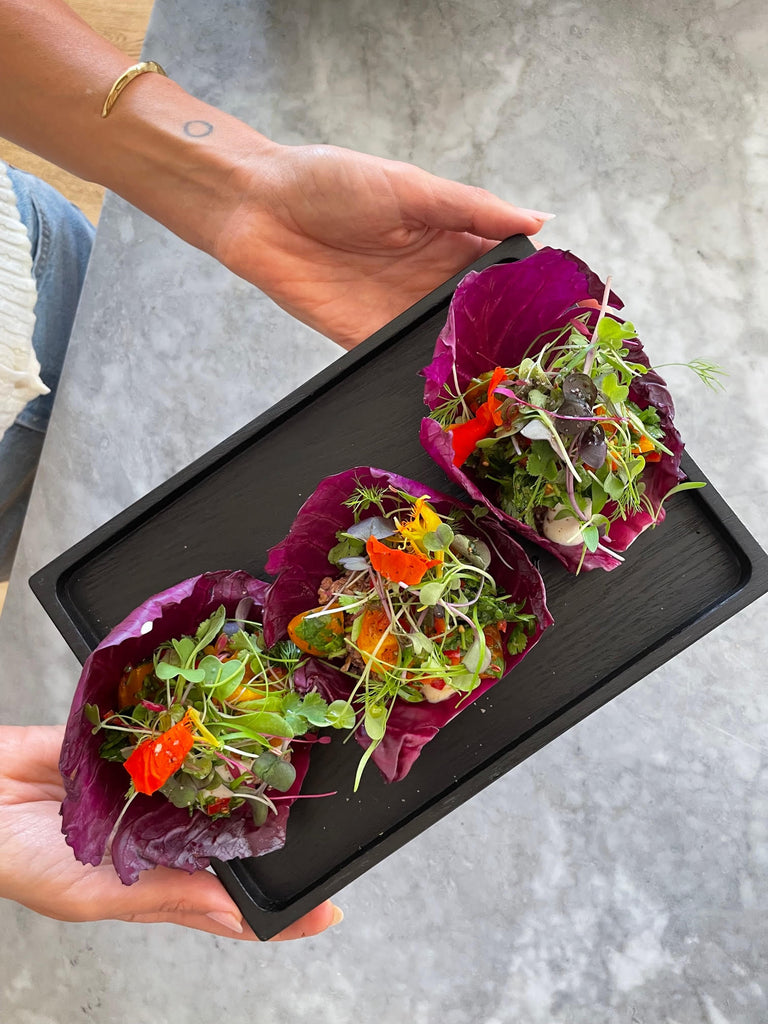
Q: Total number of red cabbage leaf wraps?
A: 3